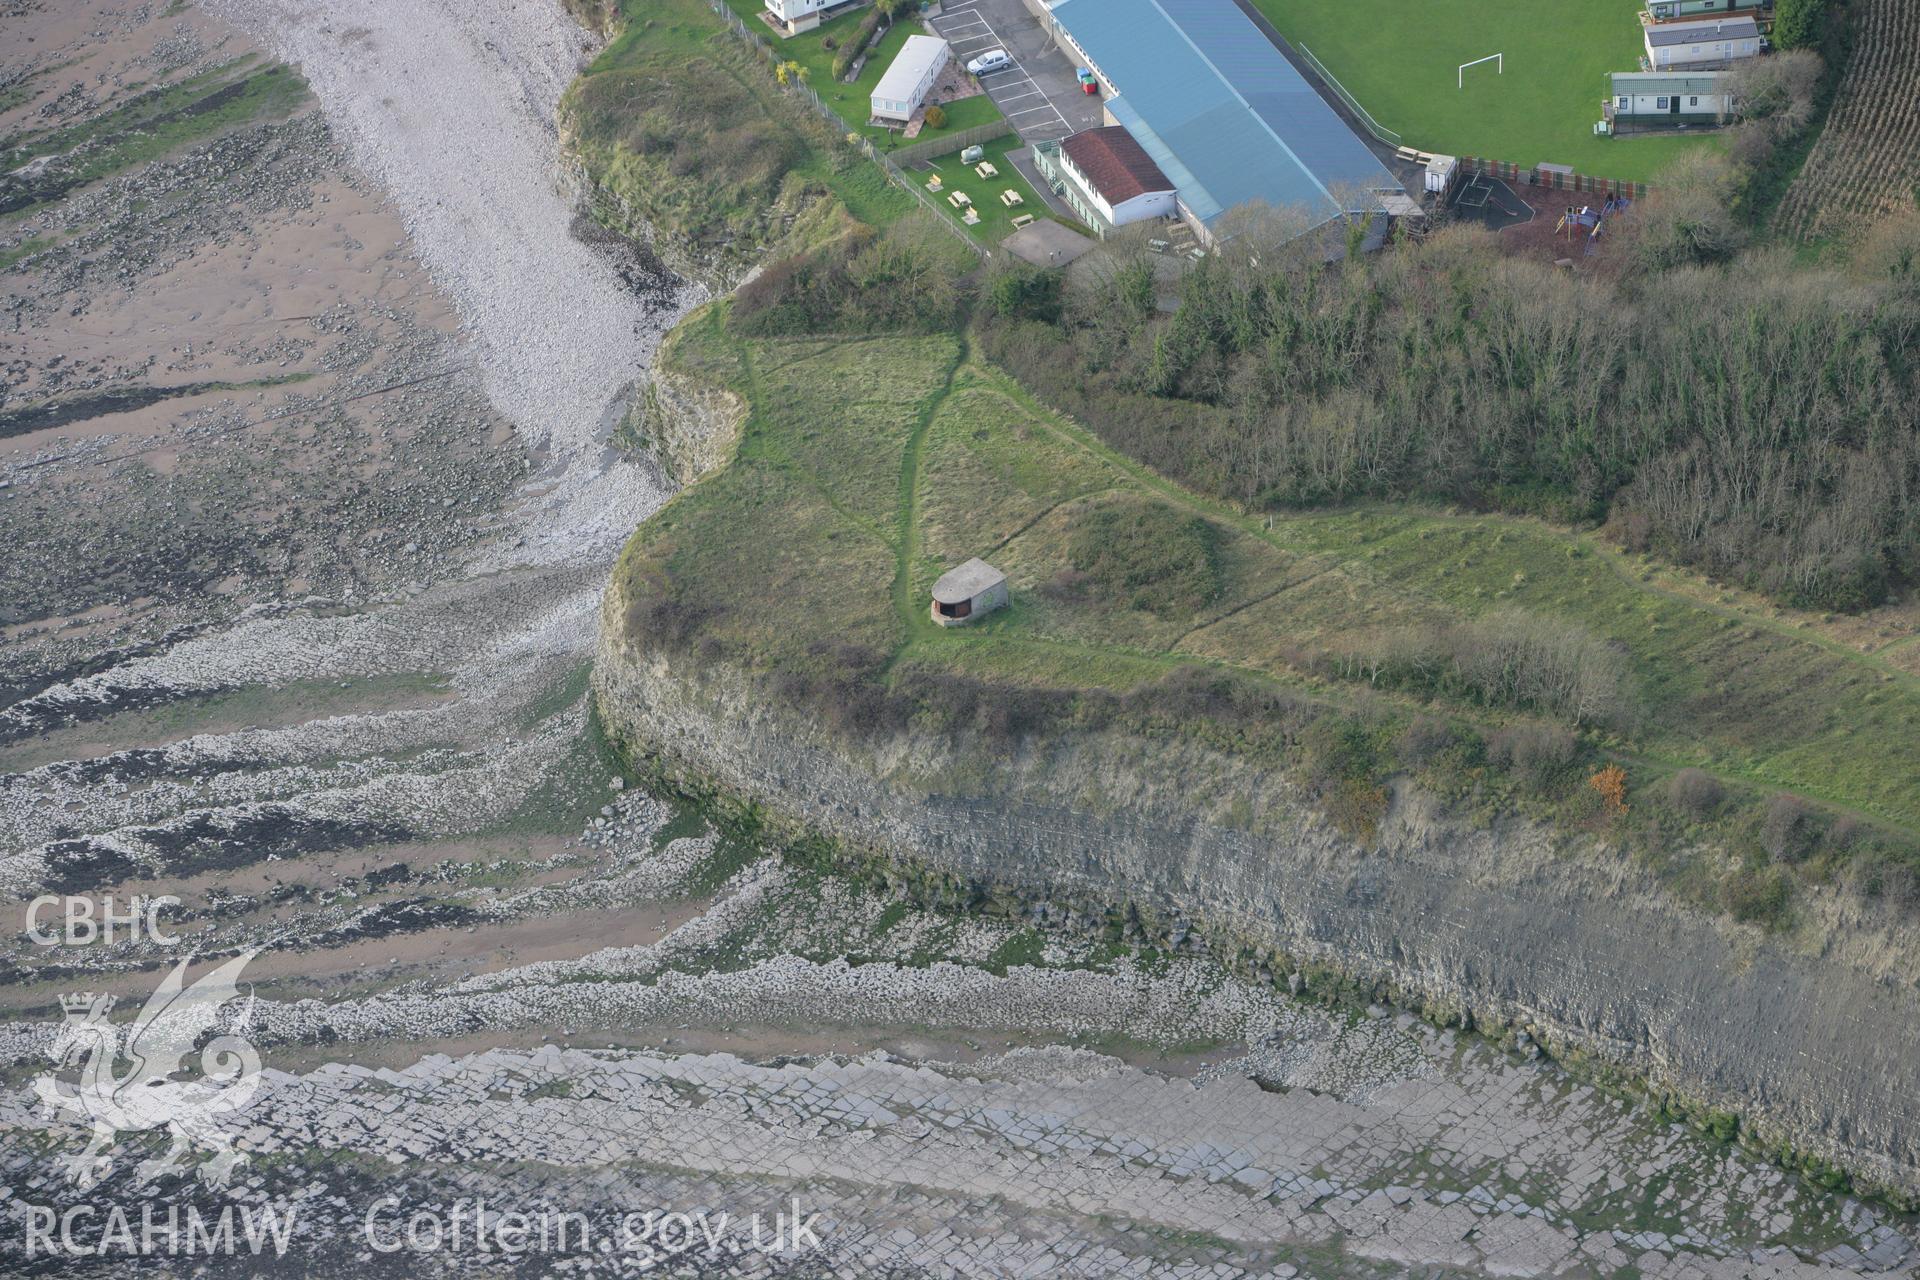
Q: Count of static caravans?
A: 5